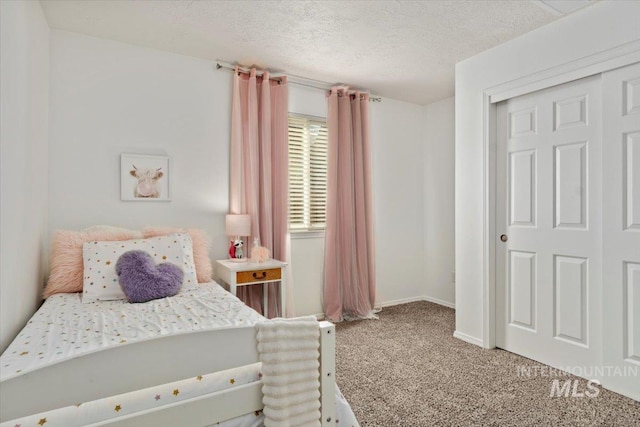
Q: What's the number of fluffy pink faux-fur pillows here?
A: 2